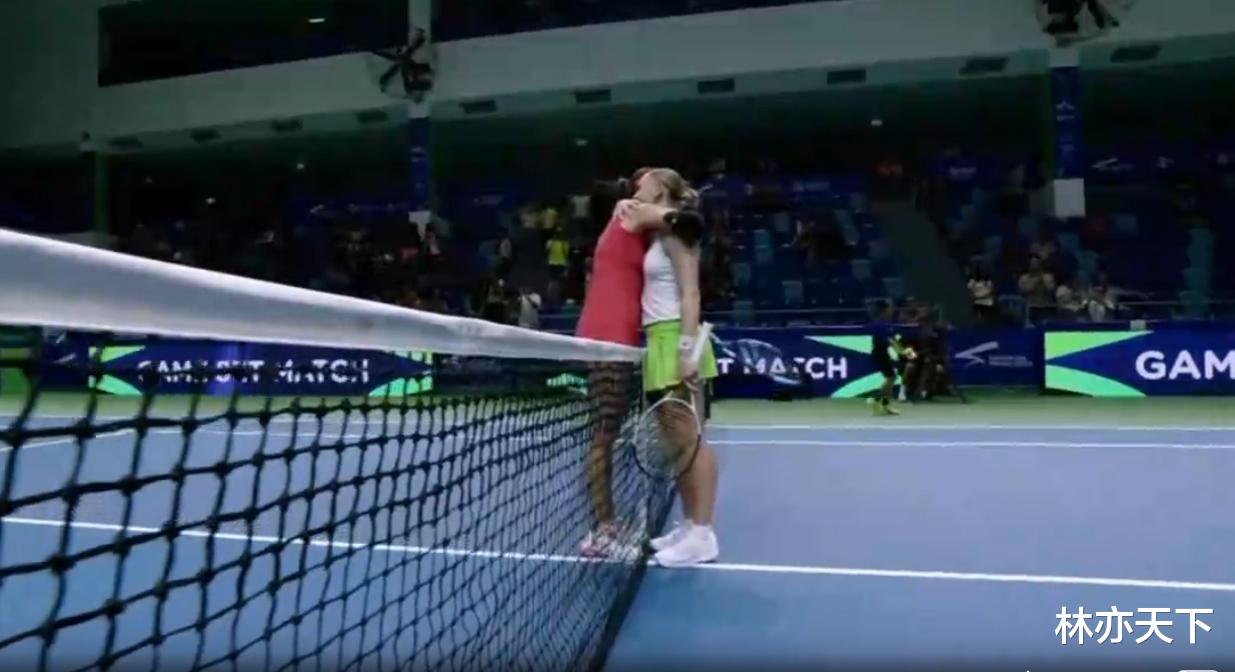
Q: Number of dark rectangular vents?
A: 10